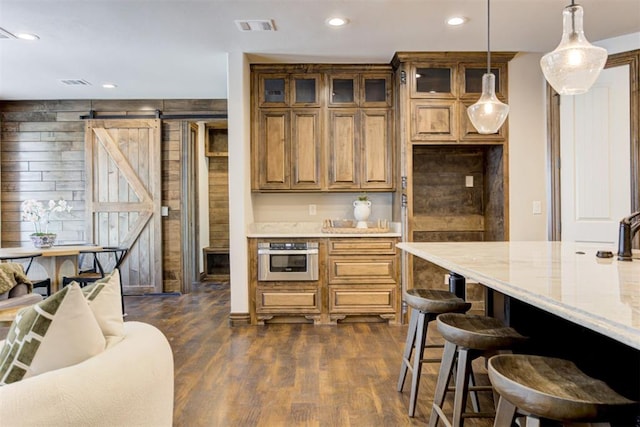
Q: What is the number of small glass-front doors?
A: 6